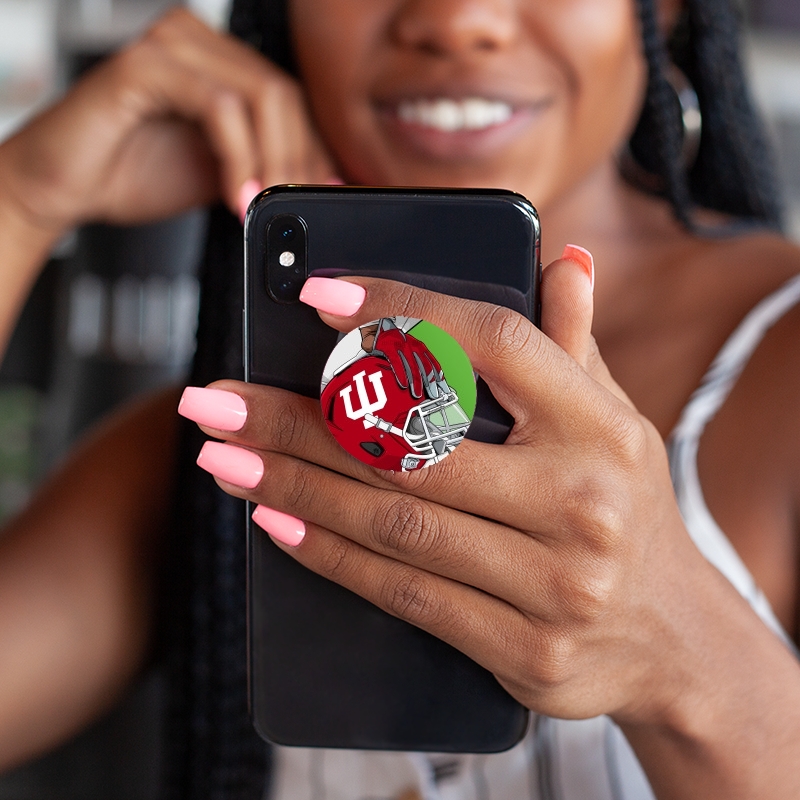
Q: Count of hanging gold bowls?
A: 0